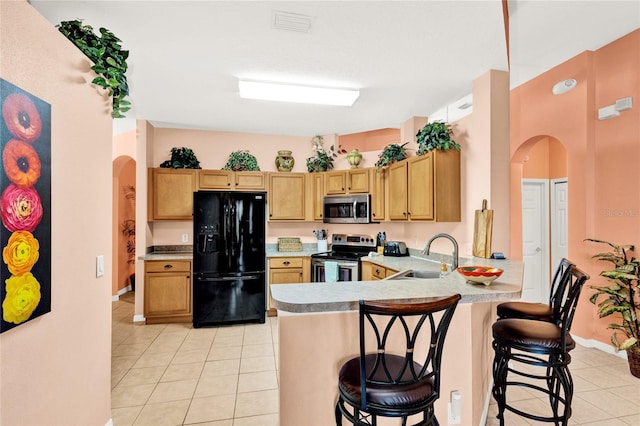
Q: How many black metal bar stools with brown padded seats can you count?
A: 3